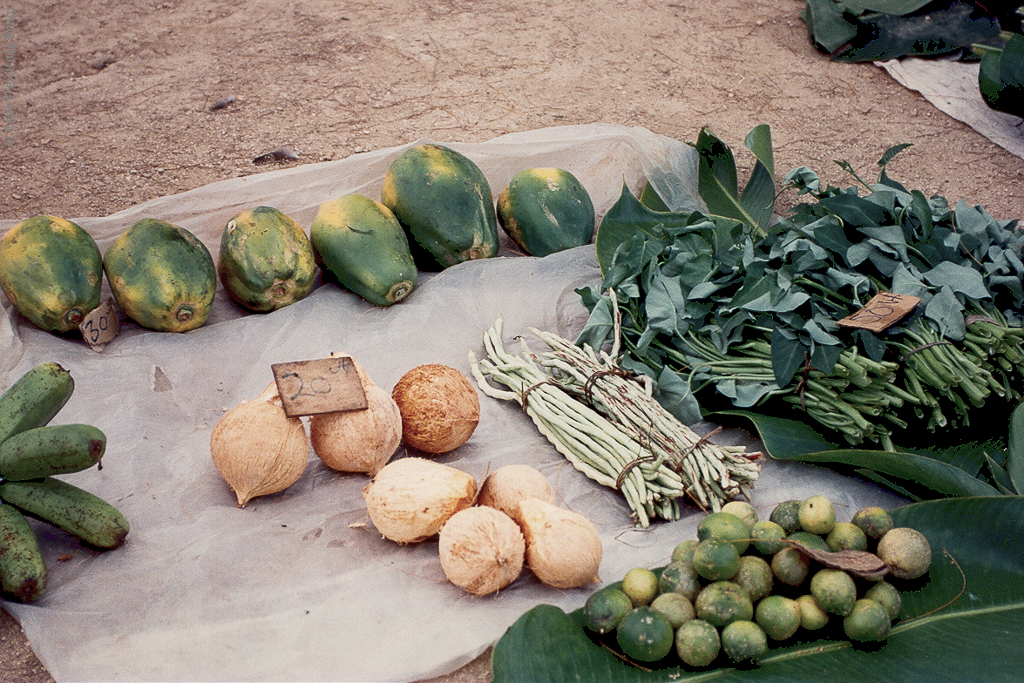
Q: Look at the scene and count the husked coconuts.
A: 7